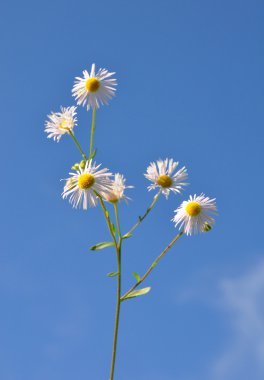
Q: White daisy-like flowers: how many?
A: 6